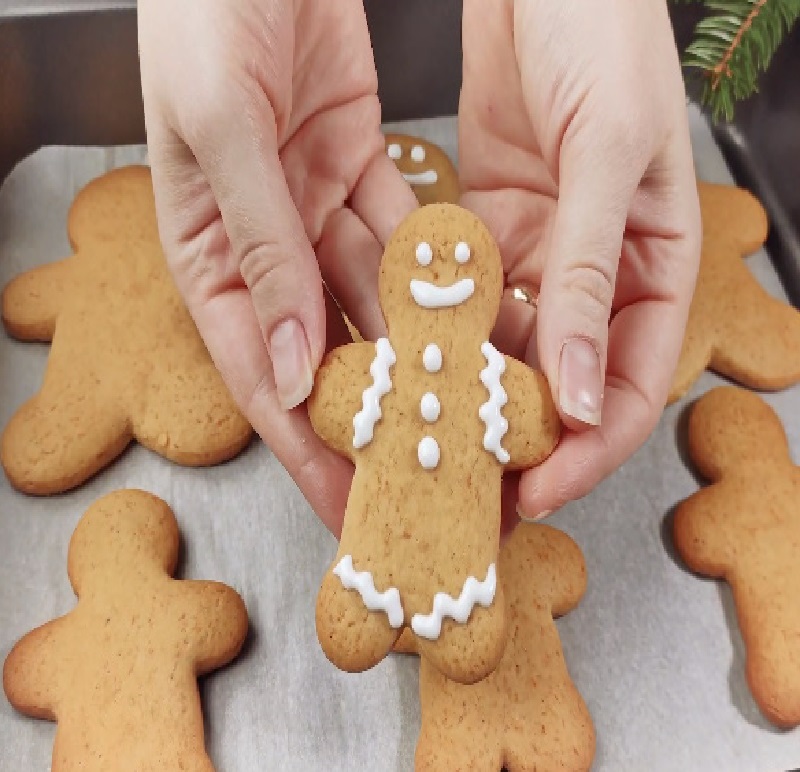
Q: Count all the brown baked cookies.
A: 7